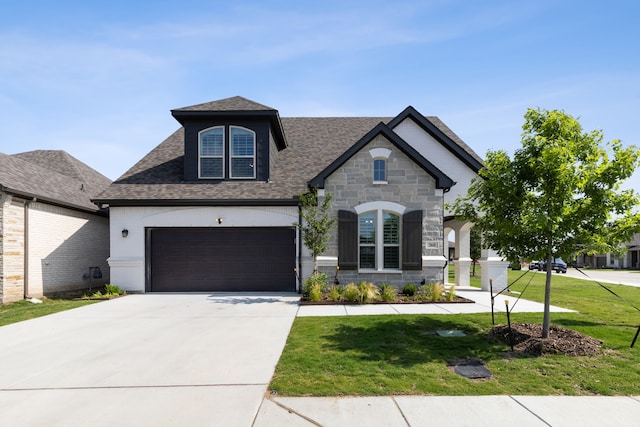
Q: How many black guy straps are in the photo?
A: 3